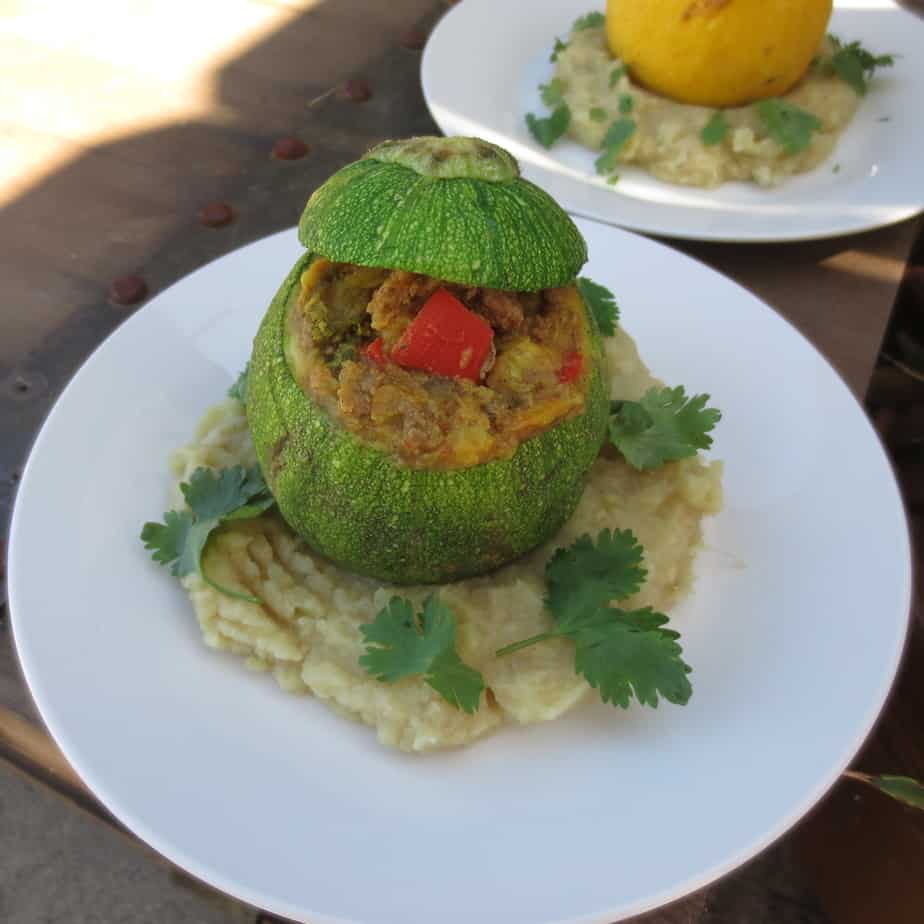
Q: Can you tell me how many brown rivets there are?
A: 5